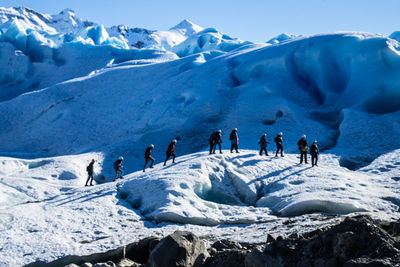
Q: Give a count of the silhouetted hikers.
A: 11